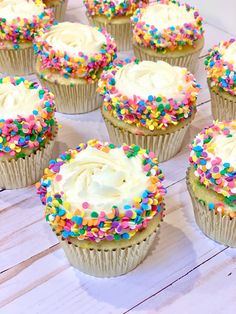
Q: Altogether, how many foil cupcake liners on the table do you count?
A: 10